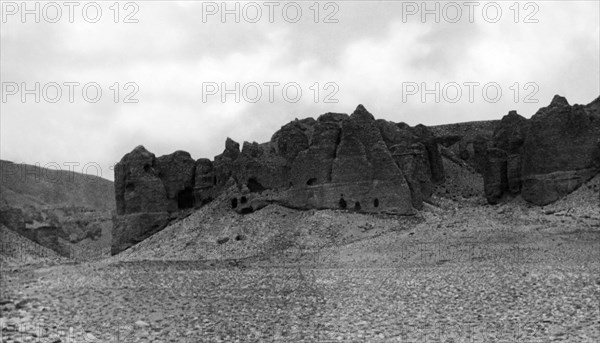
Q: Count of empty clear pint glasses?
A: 0